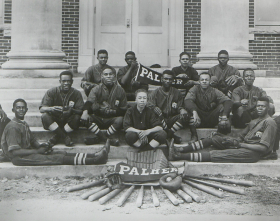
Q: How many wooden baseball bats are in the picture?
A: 13